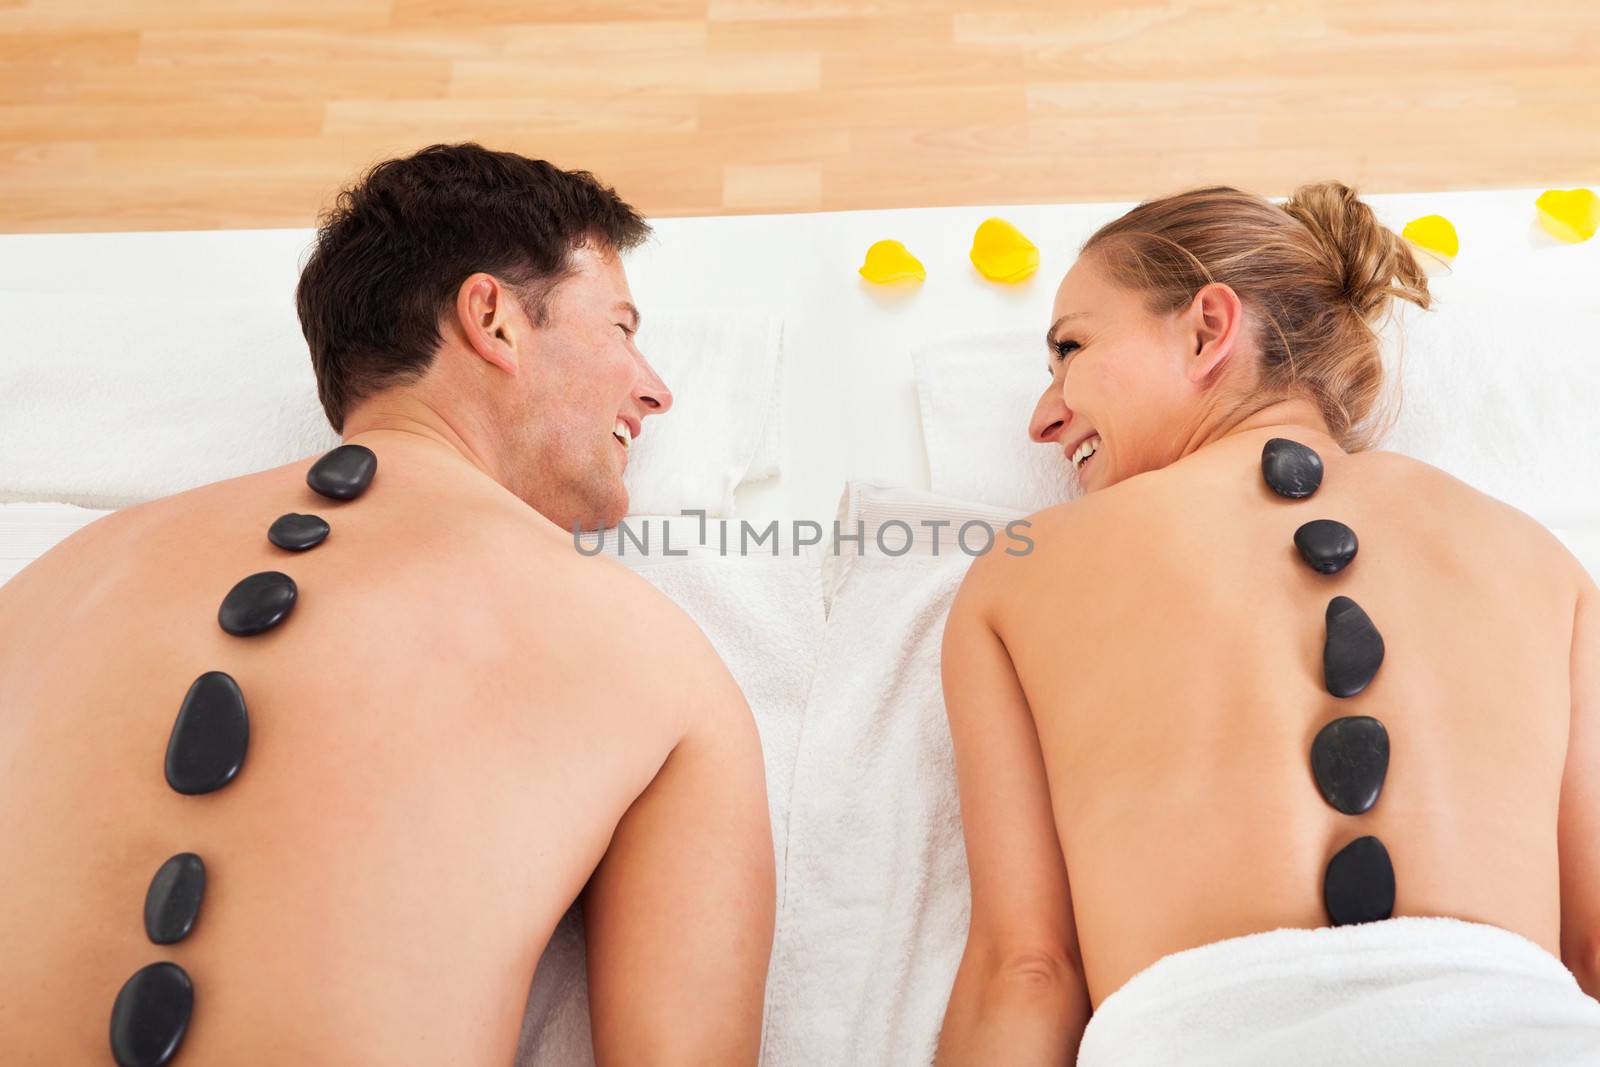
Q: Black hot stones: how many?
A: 11